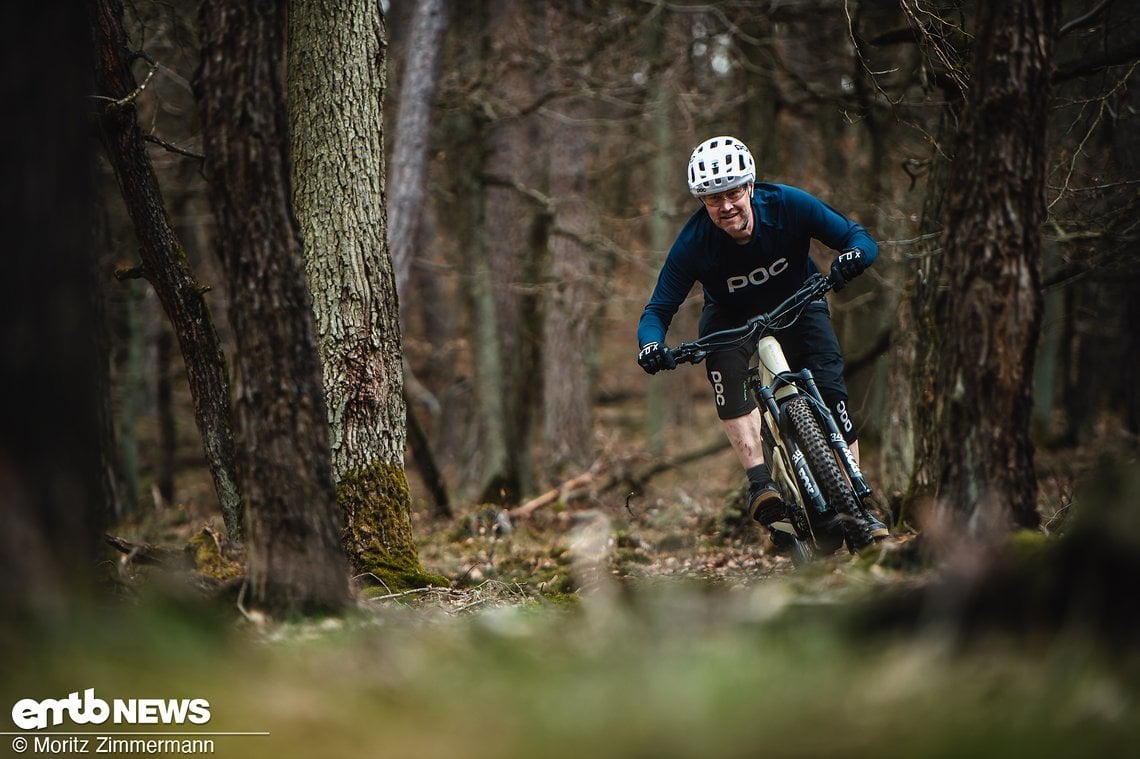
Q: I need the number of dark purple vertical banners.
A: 0